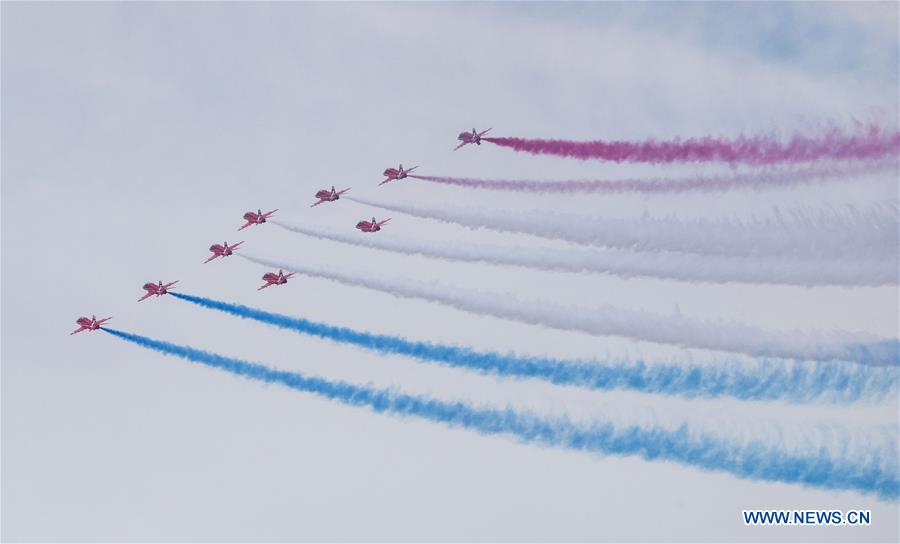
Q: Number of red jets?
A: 9